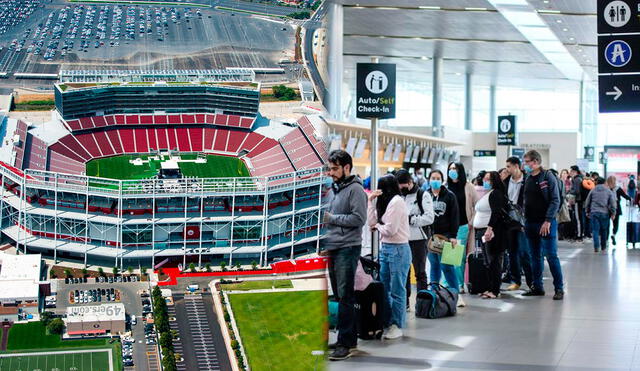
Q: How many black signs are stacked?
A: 3